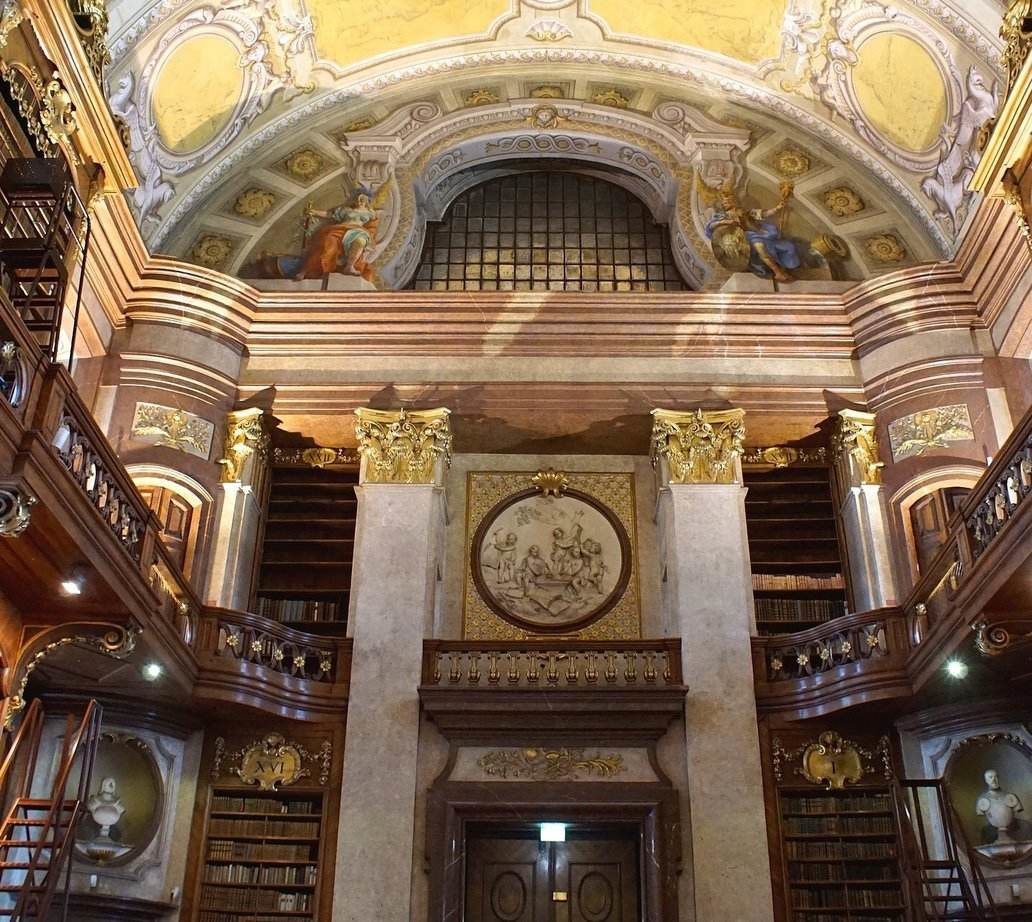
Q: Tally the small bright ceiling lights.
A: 3